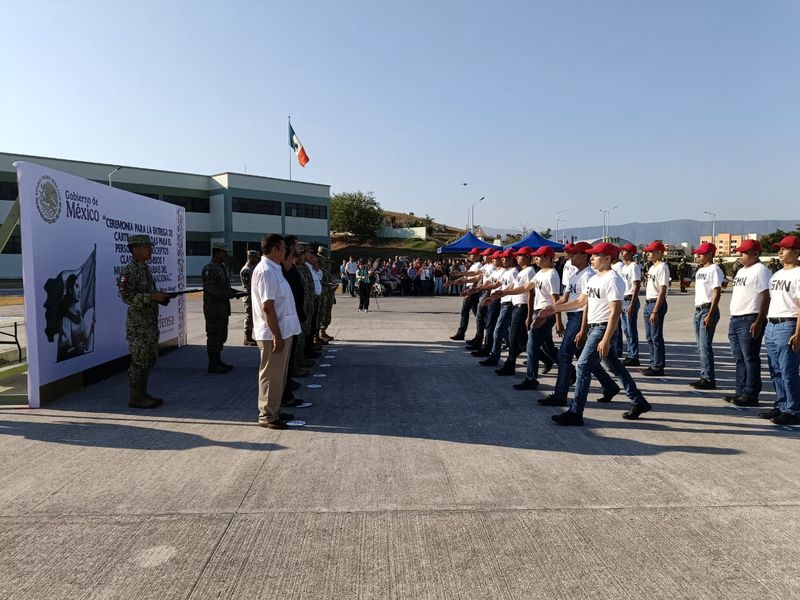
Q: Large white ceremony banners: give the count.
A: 1